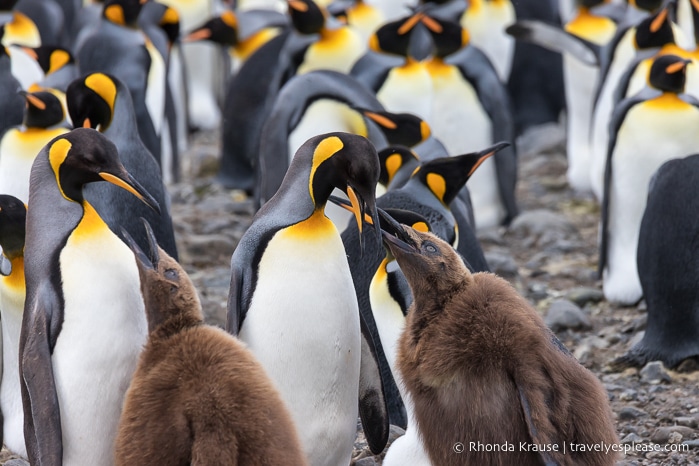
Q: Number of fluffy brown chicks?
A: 2